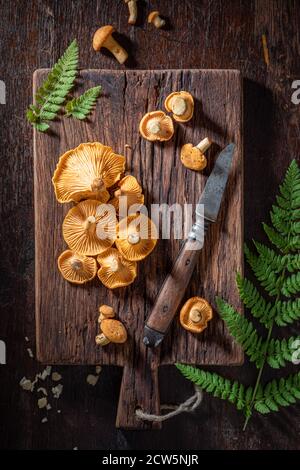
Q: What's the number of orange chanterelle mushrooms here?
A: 15